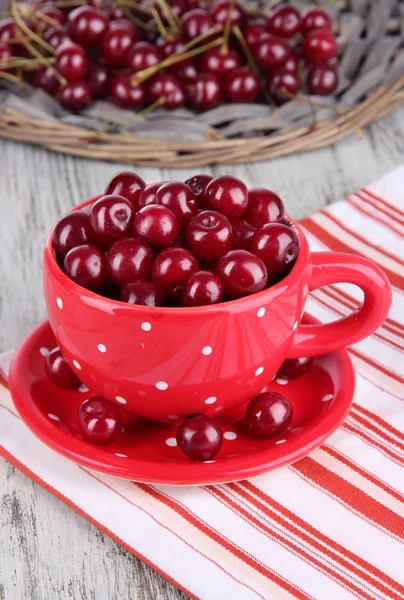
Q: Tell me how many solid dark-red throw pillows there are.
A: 0